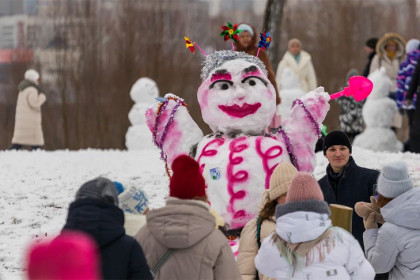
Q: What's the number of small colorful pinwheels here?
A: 3